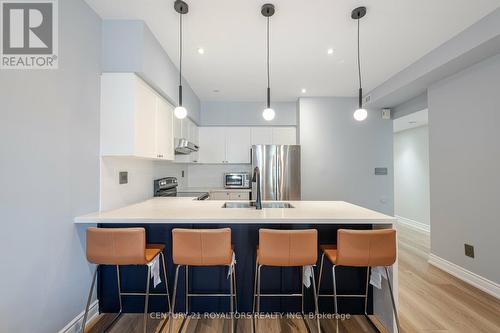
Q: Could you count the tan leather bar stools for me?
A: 4